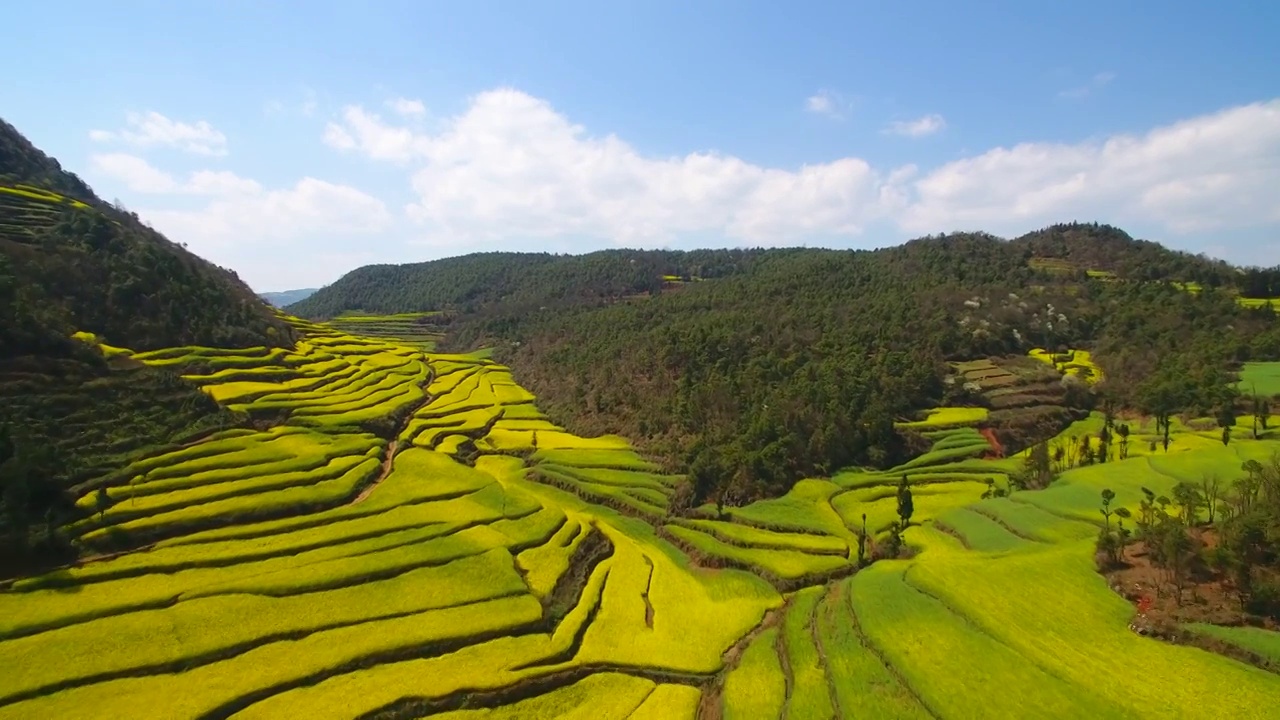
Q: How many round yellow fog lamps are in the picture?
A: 0